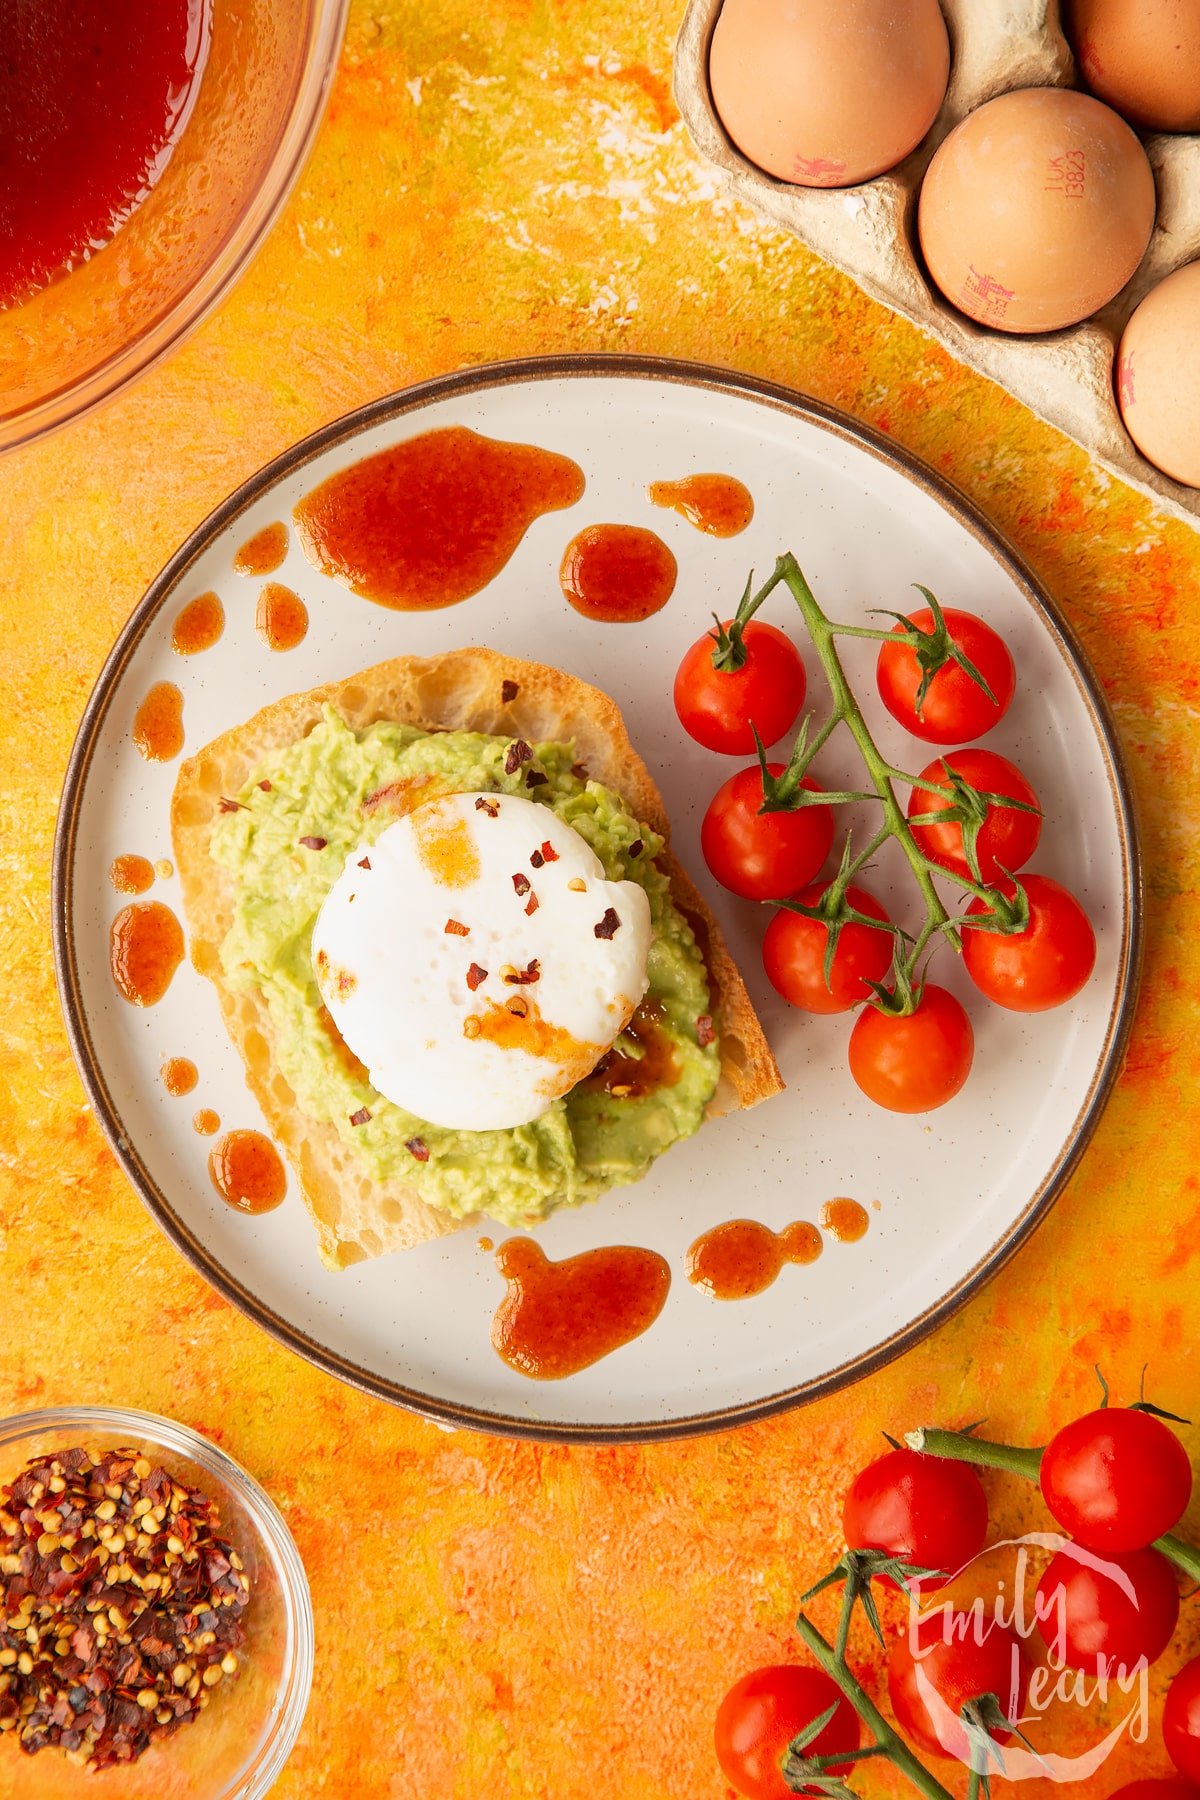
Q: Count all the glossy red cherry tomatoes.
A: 14